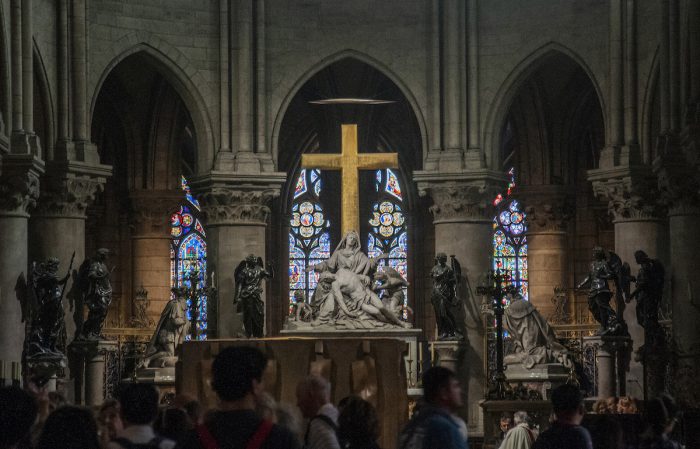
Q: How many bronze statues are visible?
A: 6